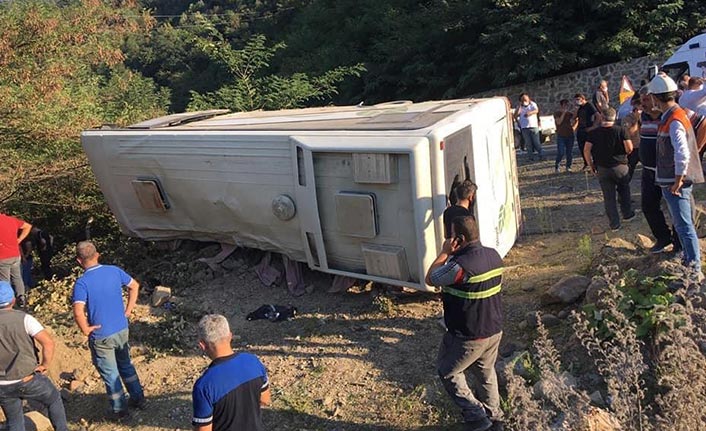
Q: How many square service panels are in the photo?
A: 4